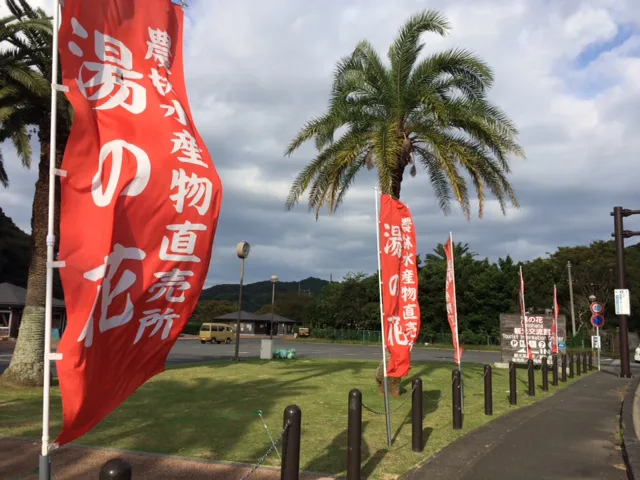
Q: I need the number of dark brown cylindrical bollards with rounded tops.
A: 15